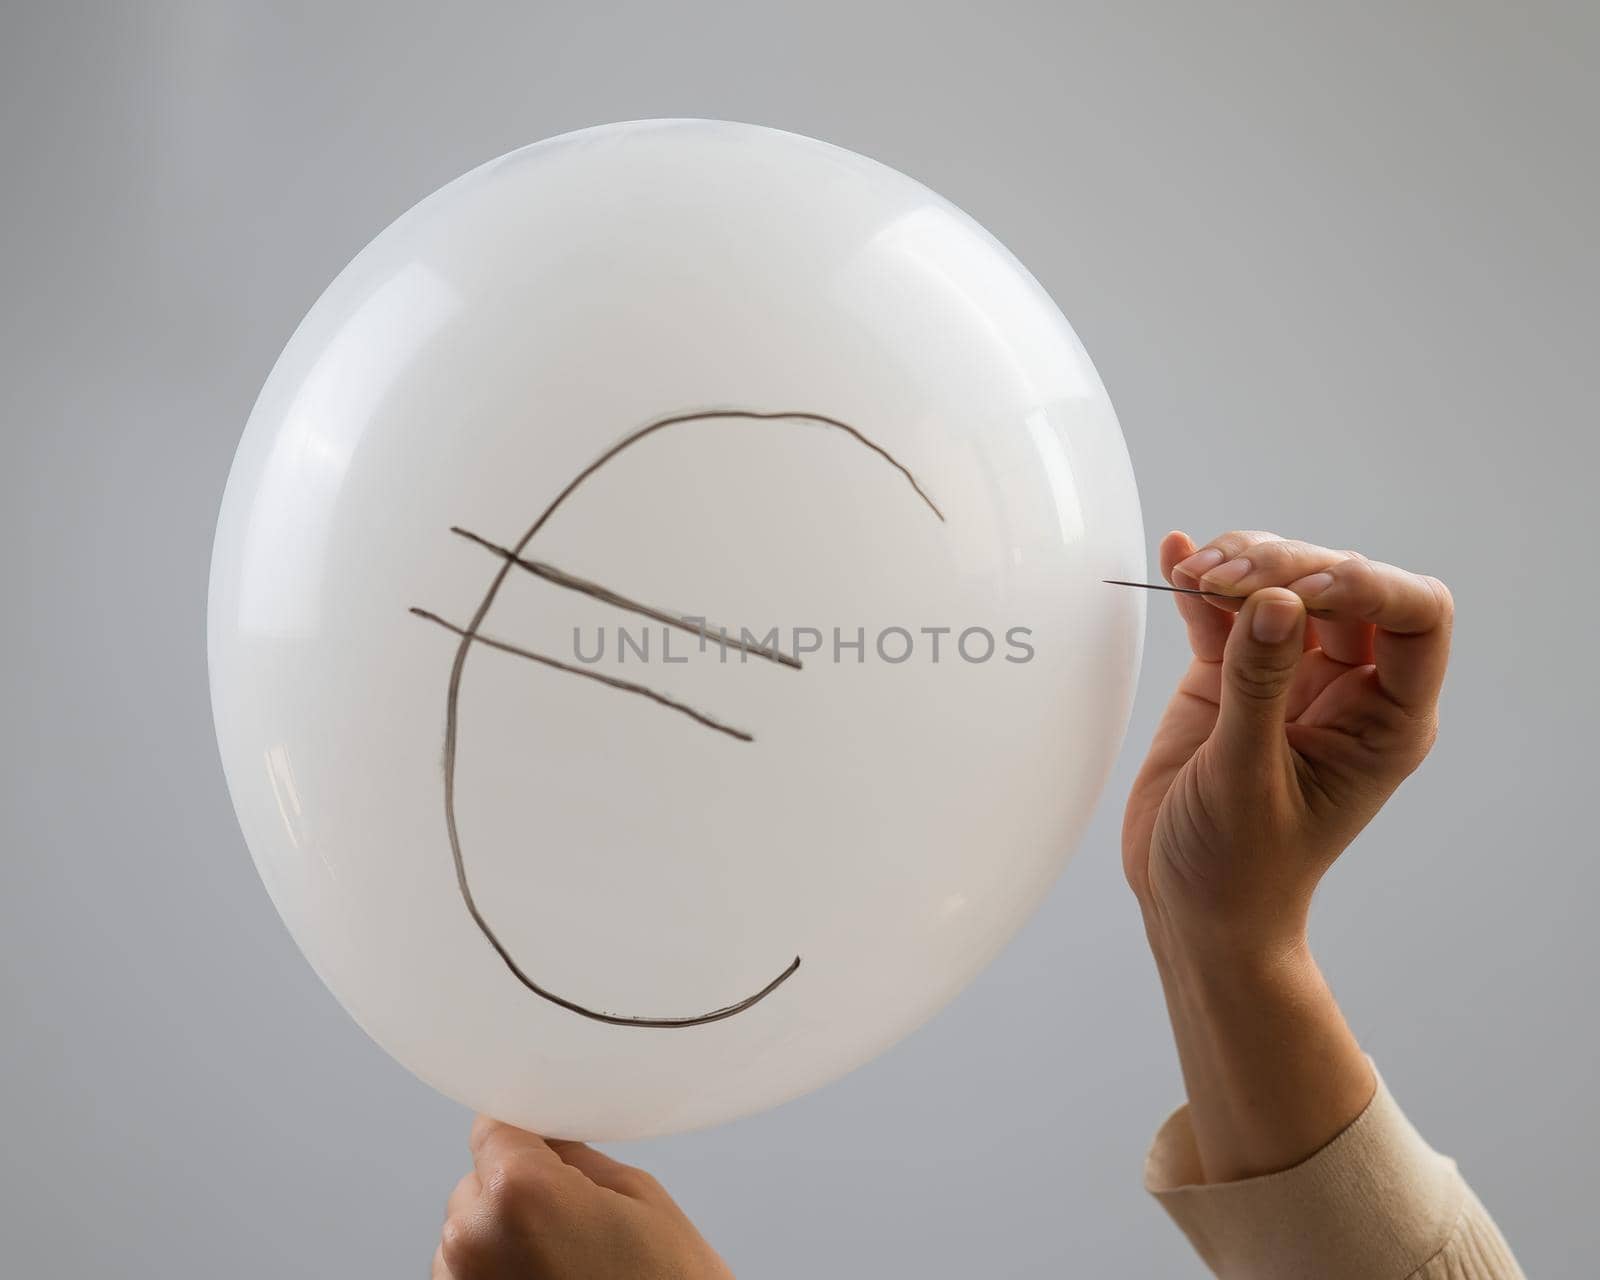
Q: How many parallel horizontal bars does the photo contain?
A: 2